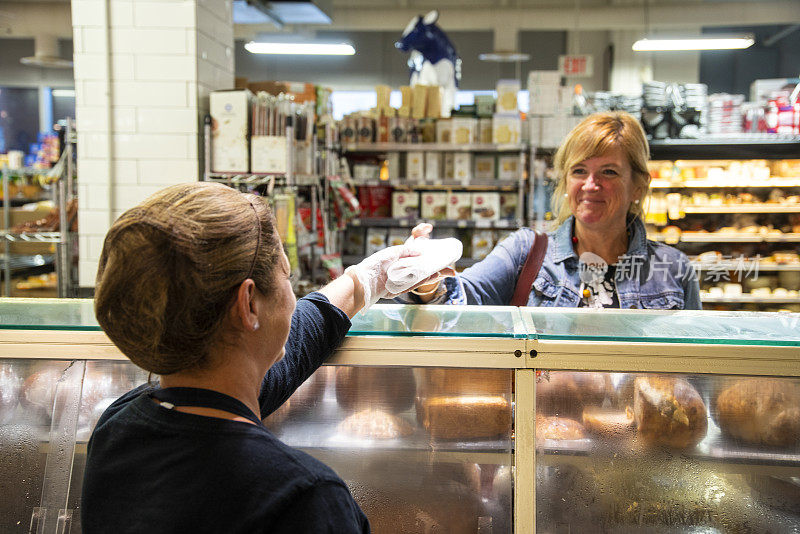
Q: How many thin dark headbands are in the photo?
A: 1